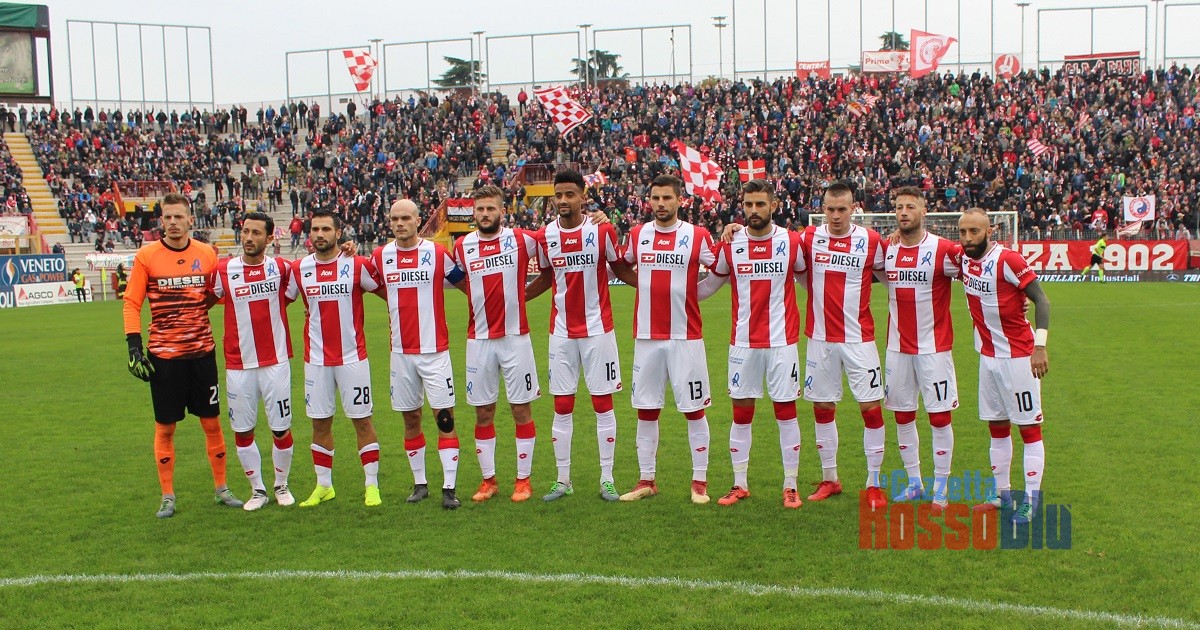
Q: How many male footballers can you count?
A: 11